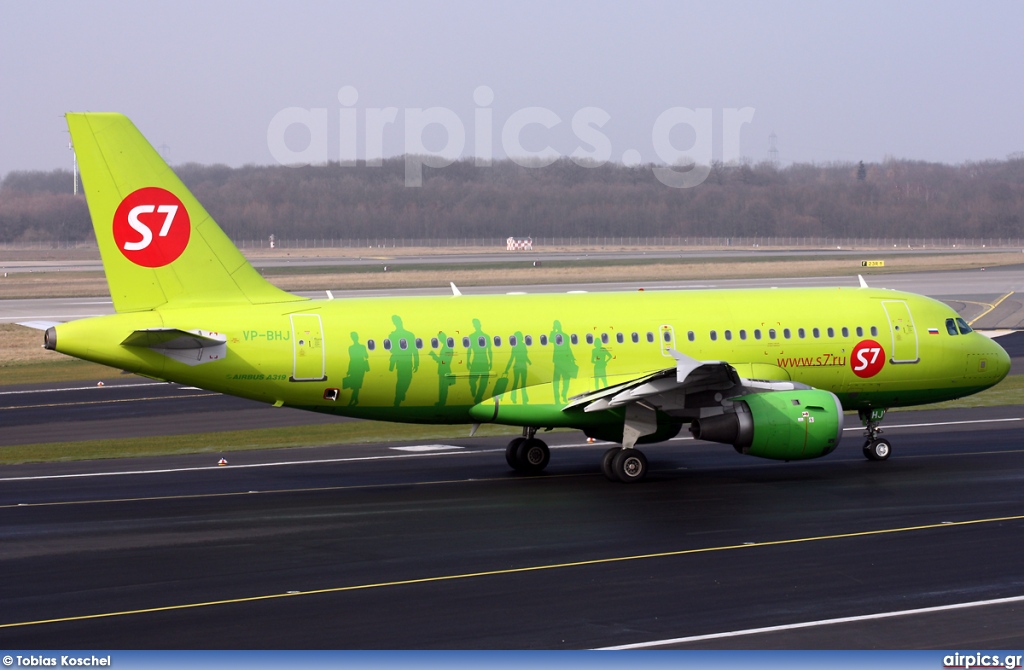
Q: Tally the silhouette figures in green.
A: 7